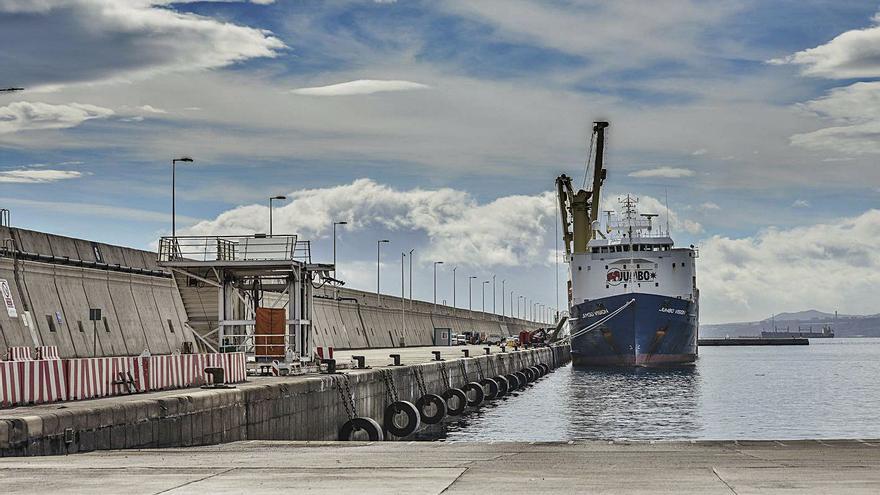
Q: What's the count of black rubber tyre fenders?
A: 13